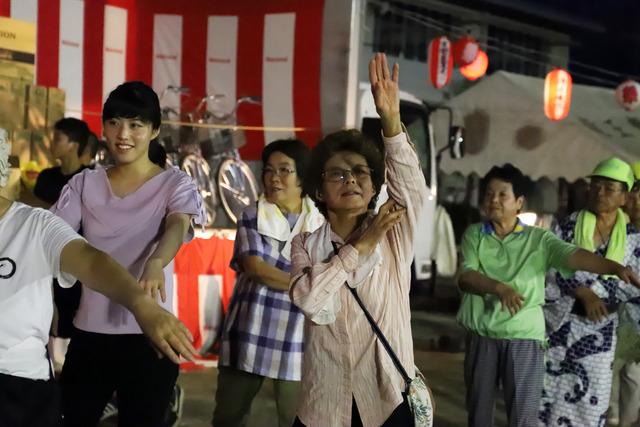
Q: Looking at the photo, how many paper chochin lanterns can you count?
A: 5